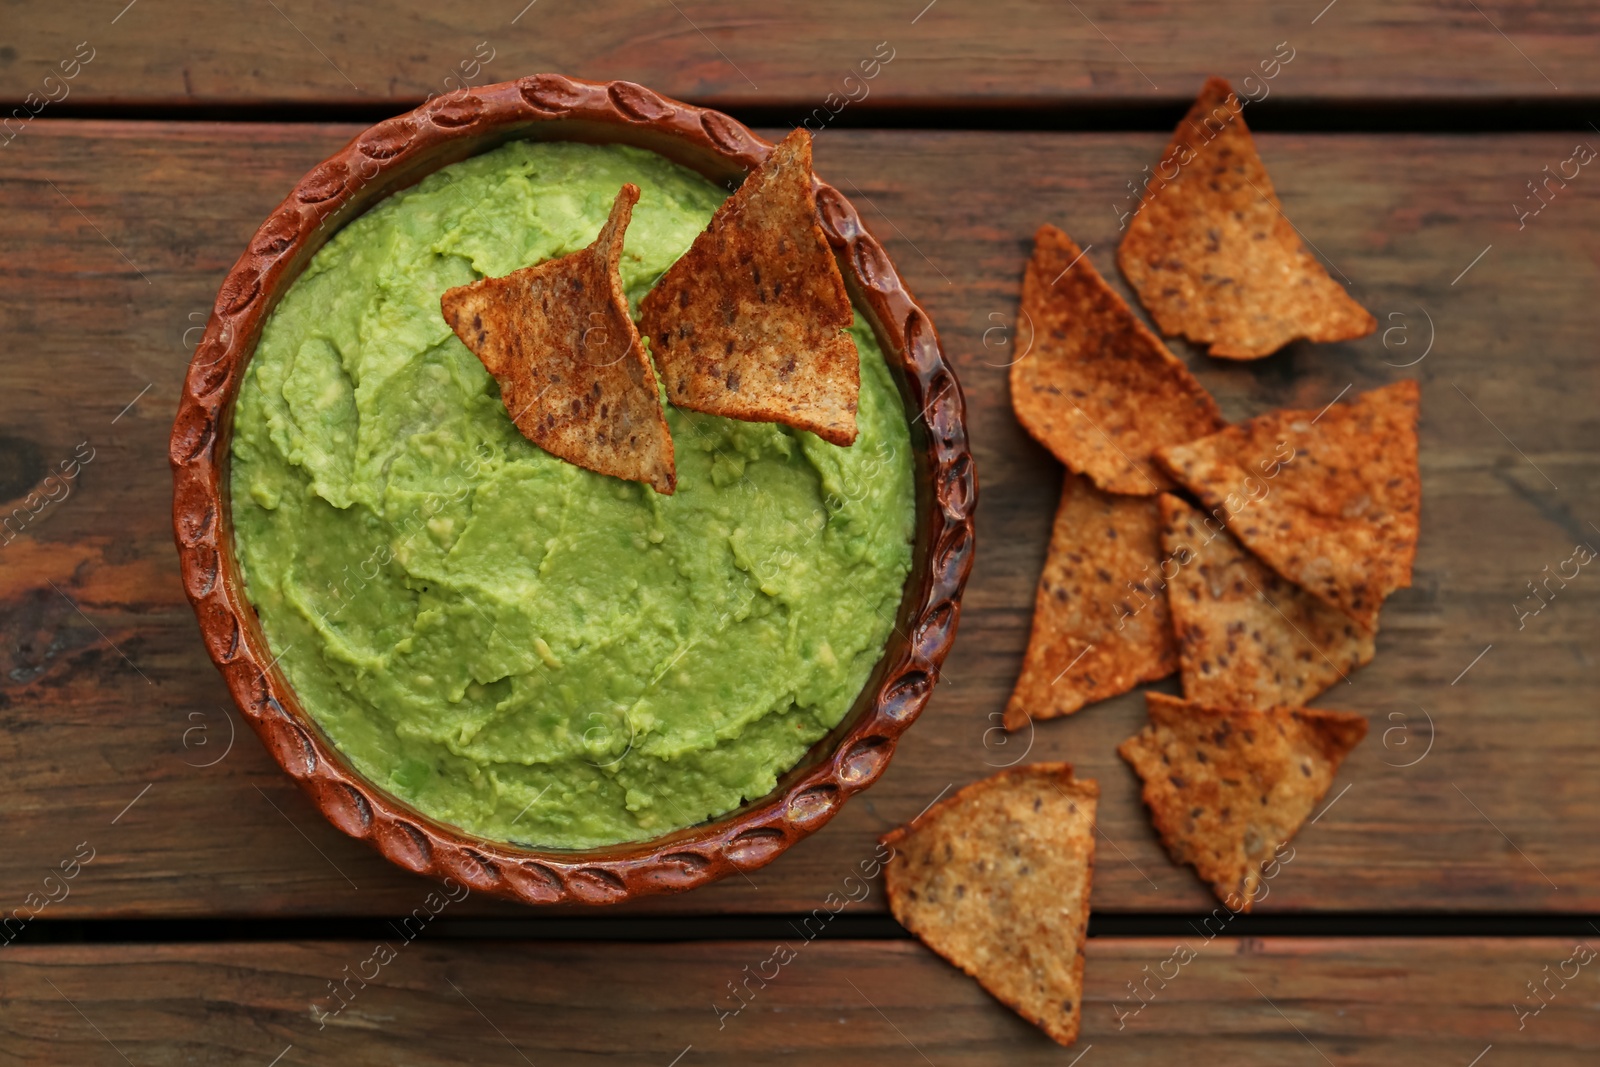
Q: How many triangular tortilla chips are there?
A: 9